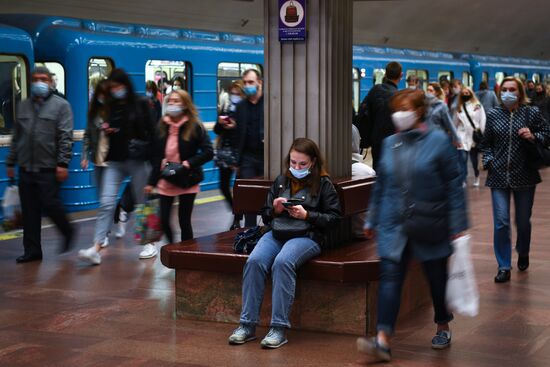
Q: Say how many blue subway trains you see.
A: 1